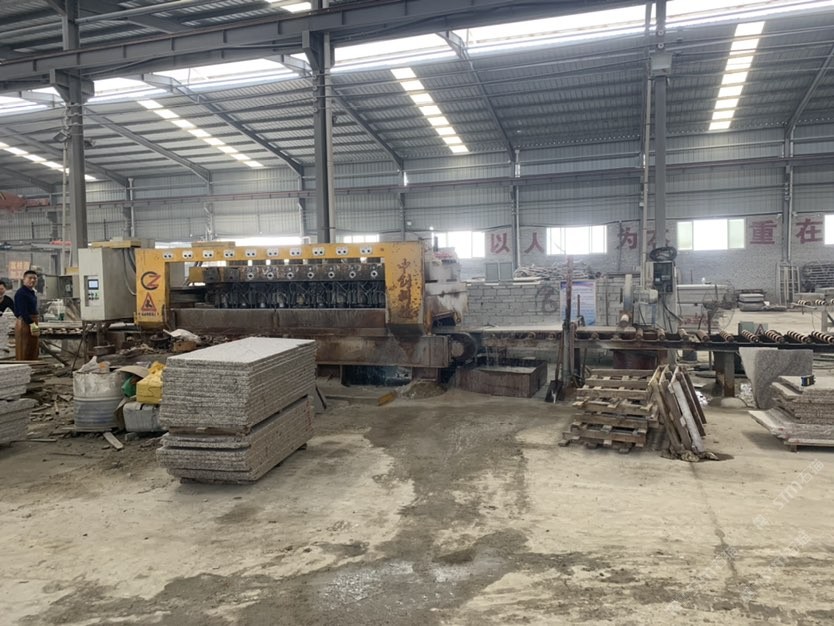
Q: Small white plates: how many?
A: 10